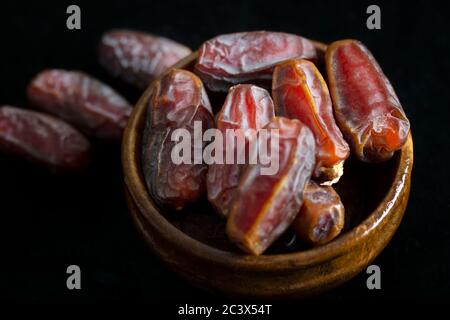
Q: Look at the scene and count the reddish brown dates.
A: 10